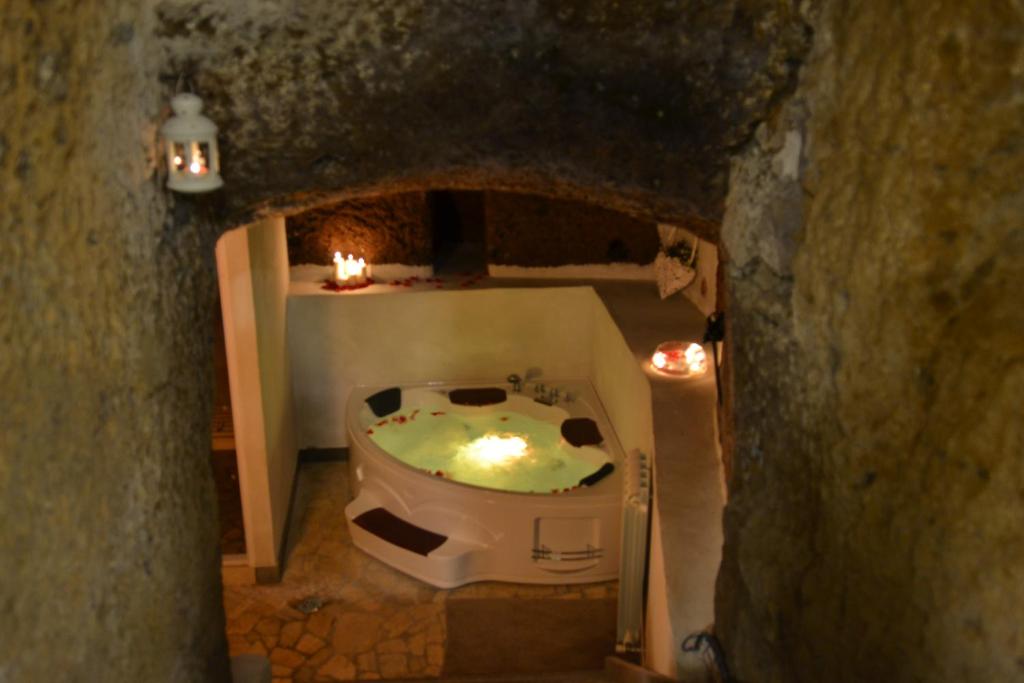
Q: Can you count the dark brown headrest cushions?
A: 4